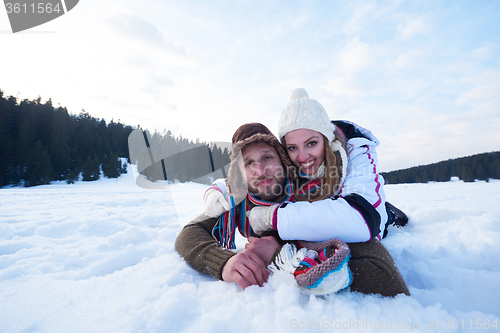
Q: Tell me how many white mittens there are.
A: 2